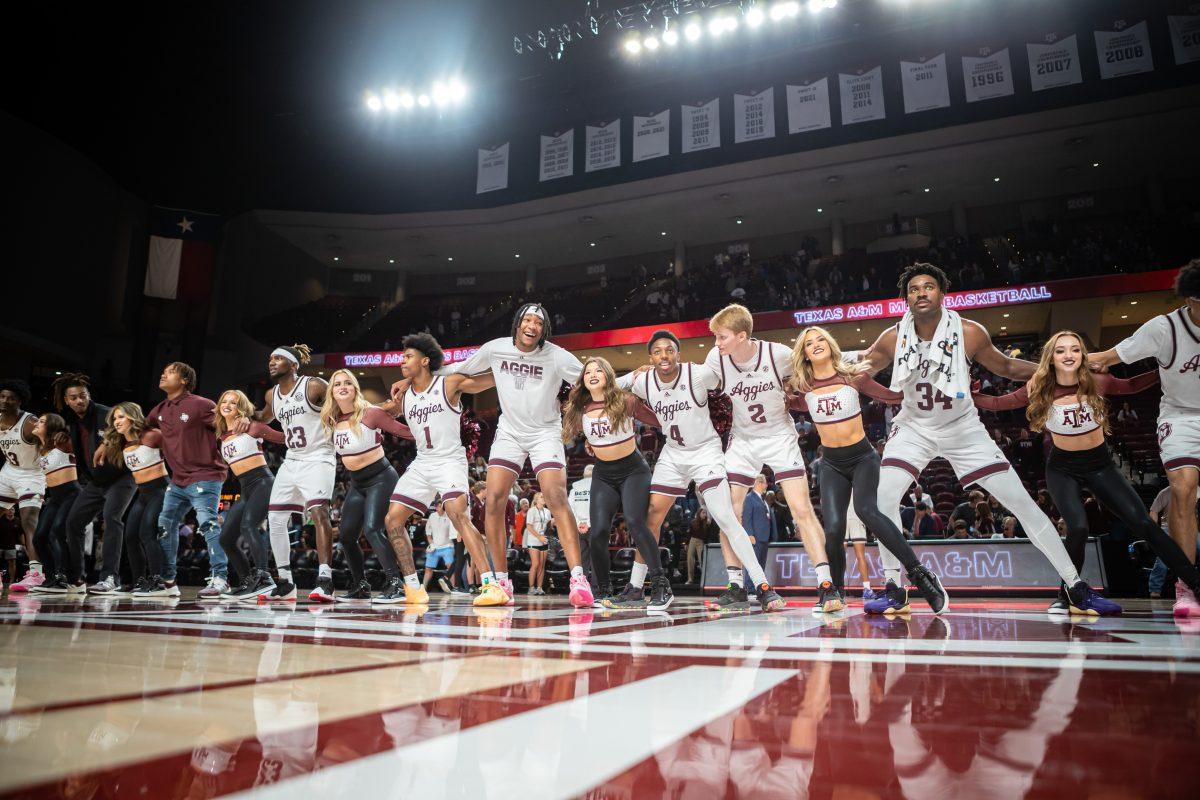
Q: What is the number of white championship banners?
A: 13